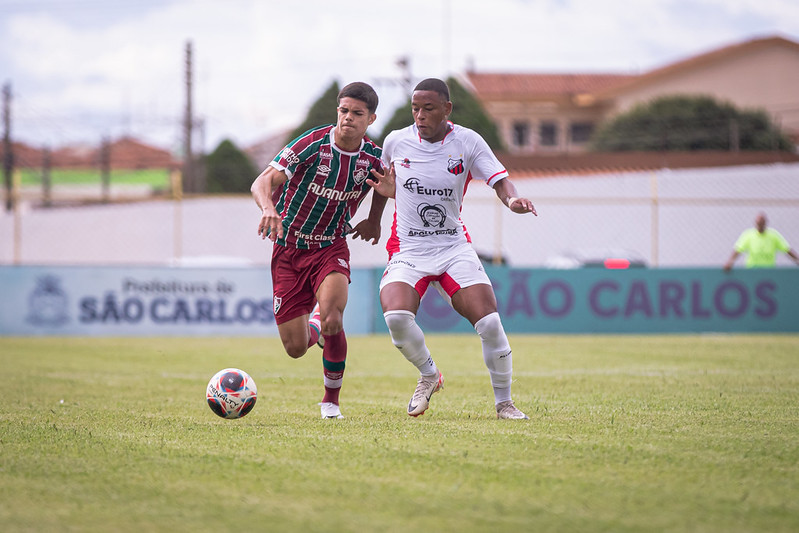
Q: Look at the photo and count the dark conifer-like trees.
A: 3